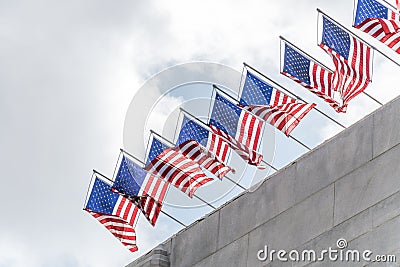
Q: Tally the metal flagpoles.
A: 9